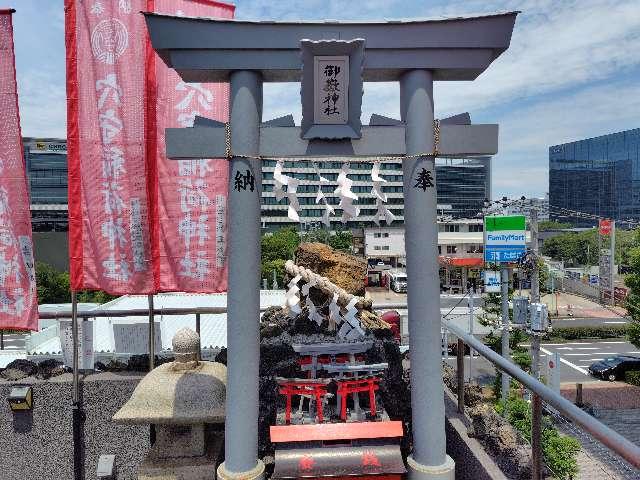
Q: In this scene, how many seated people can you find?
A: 0